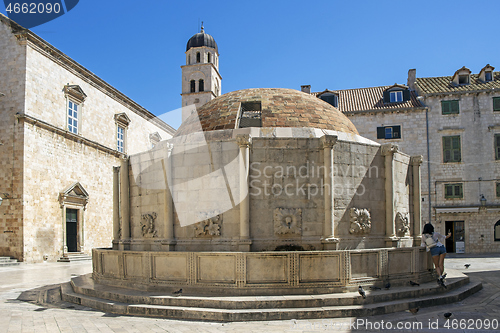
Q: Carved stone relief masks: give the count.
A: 5